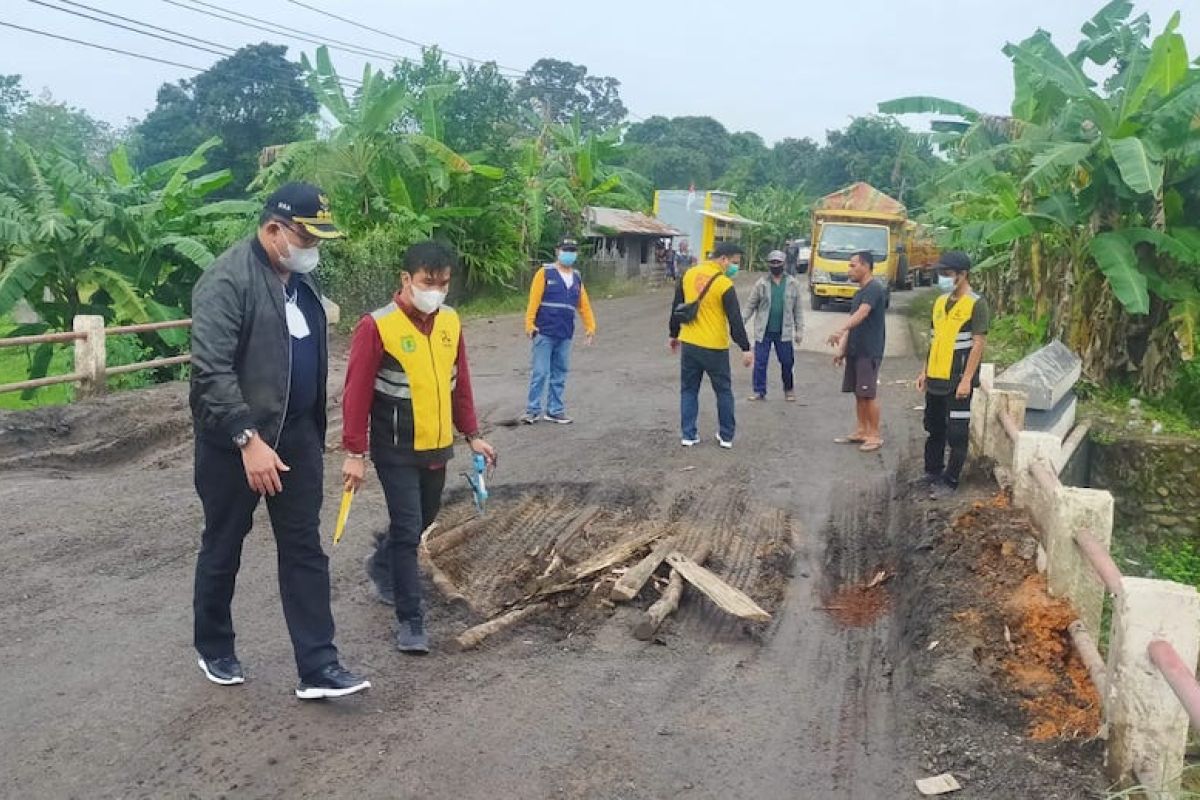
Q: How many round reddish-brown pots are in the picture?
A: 0